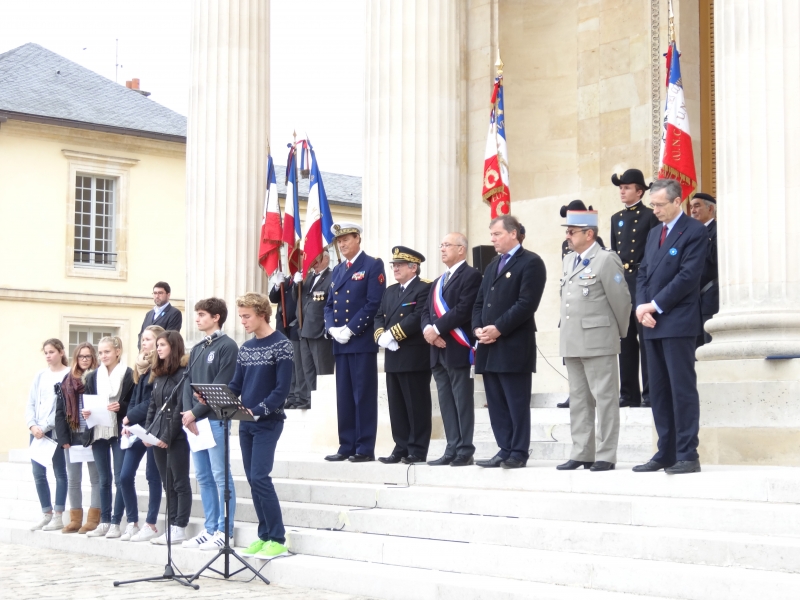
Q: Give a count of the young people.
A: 7